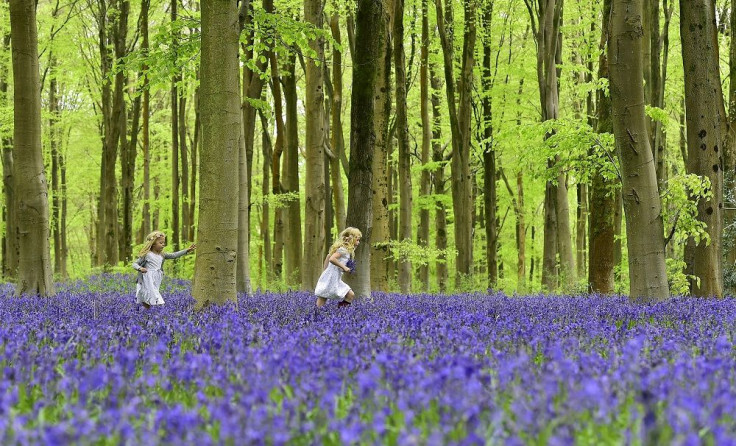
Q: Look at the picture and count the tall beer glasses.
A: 0